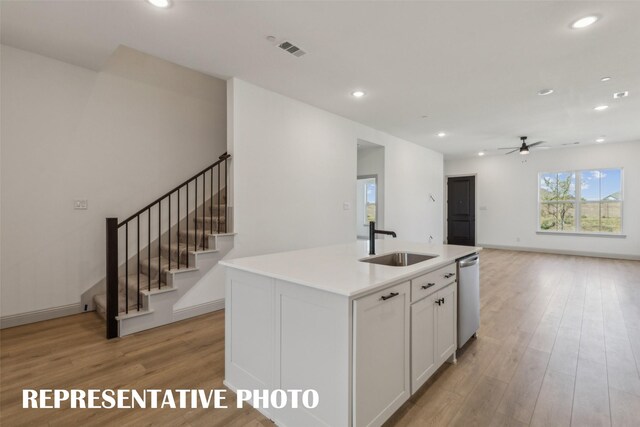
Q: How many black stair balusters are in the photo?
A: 12